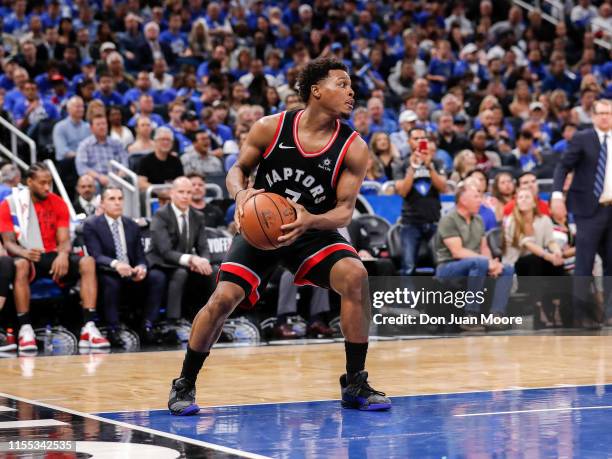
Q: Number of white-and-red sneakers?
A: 2